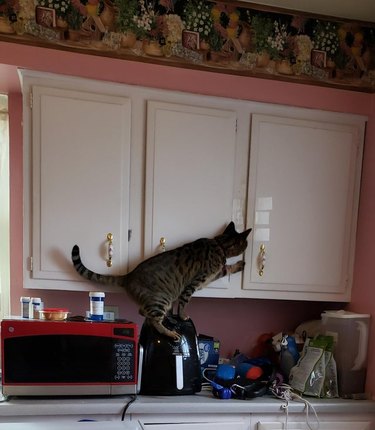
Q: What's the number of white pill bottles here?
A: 3